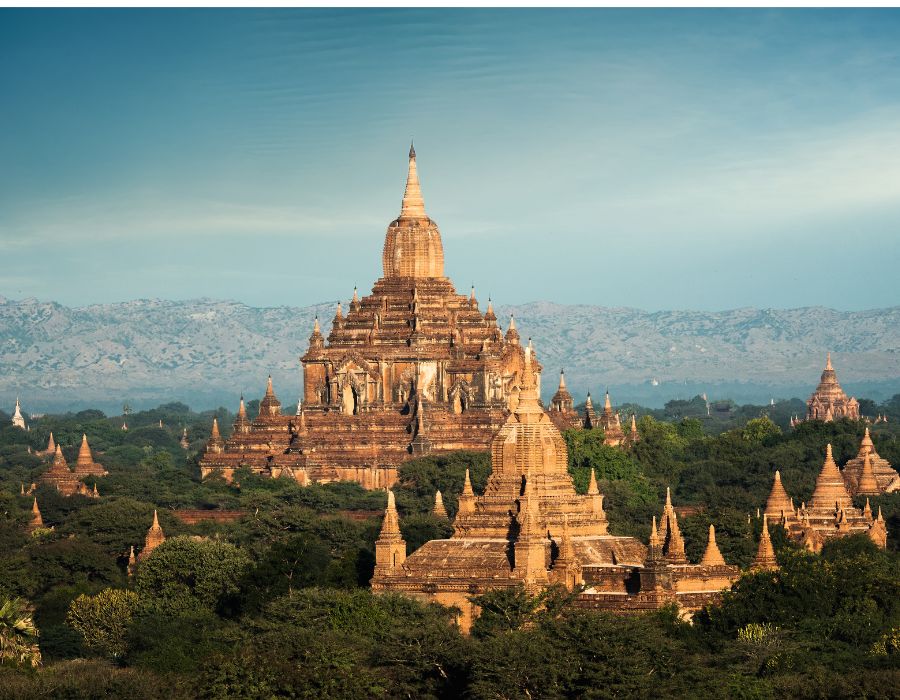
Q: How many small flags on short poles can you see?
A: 0